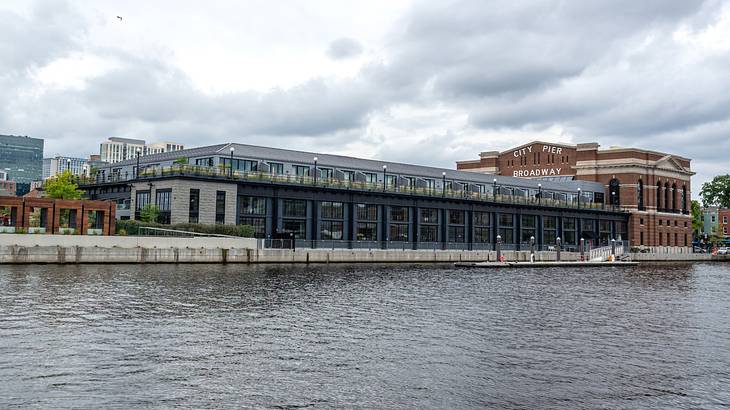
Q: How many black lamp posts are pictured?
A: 11